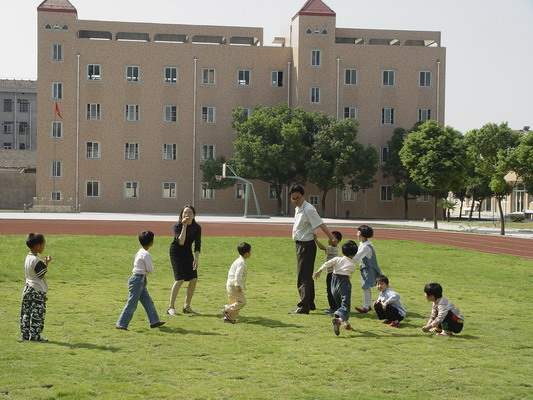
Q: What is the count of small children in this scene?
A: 8